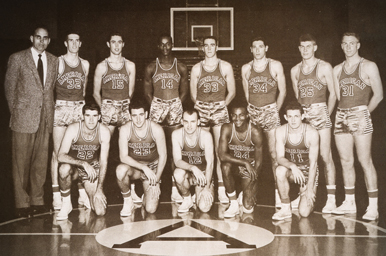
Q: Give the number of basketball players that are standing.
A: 7